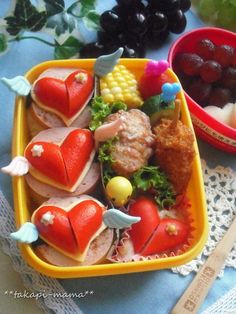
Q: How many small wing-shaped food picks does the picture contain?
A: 6